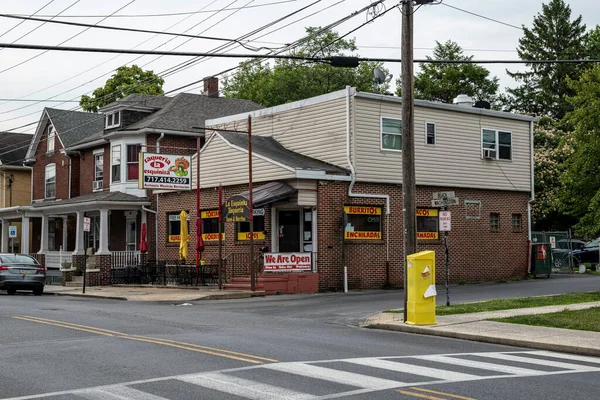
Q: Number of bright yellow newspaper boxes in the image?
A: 1